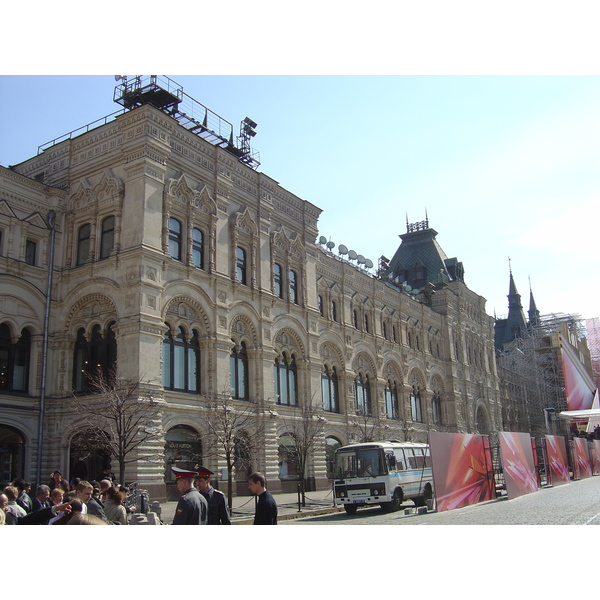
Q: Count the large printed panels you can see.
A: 5